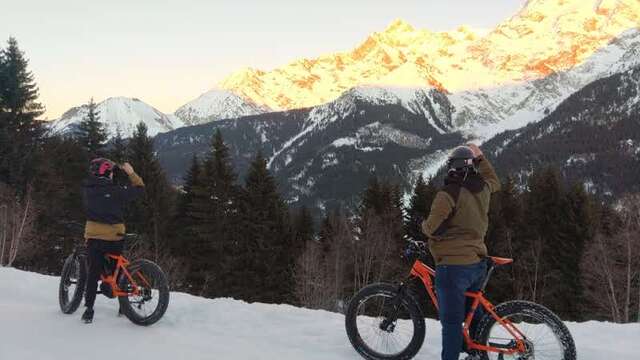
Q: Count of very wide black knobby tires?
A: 4